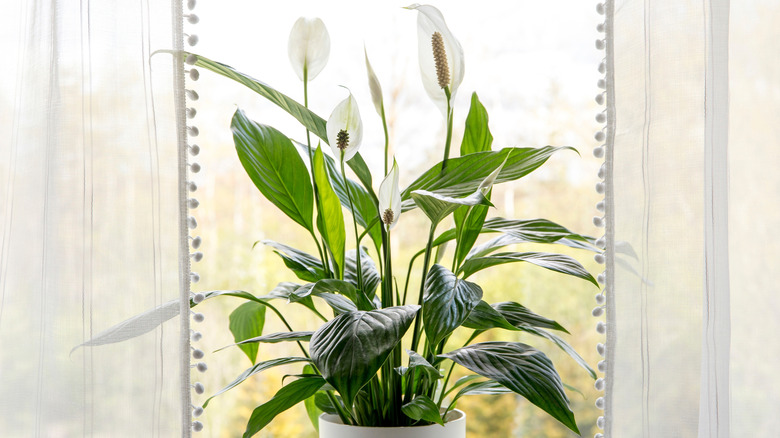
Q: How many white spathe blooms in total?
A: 5